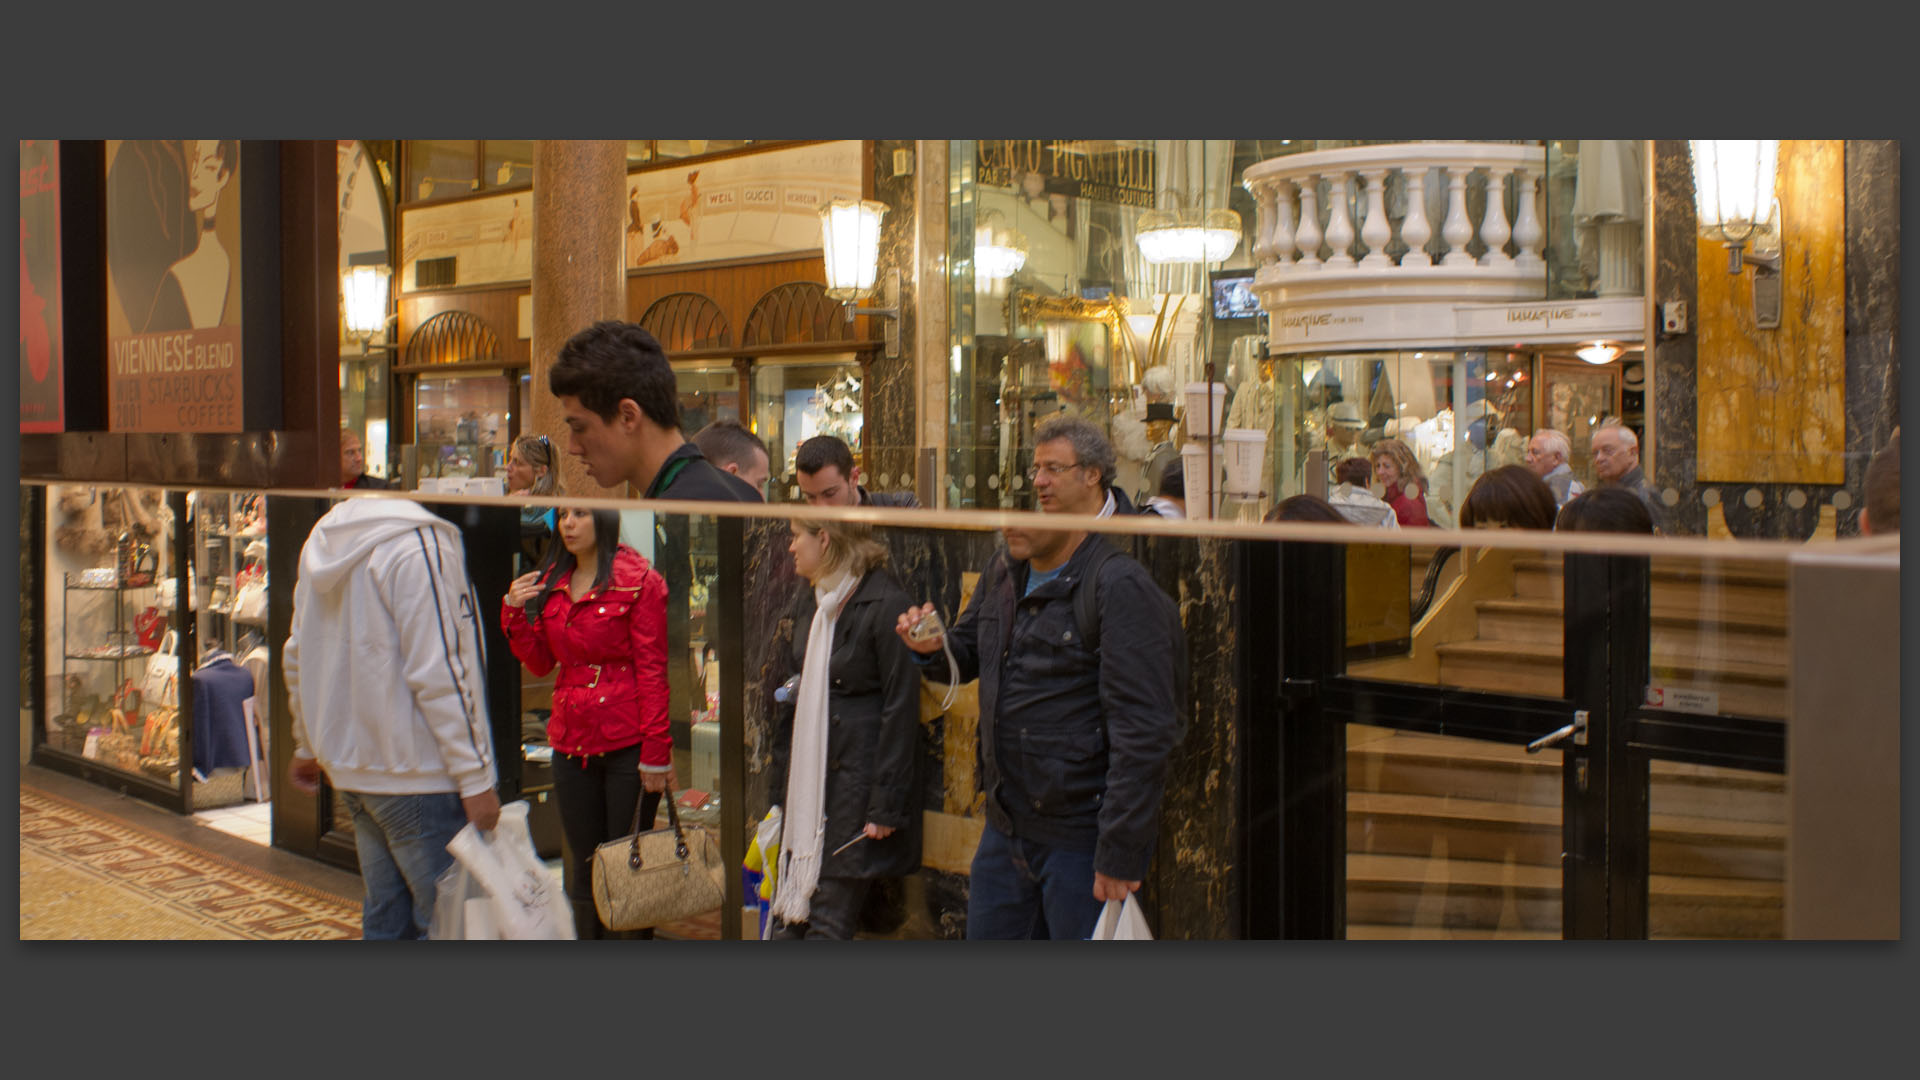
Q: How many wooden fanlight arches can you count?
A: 3